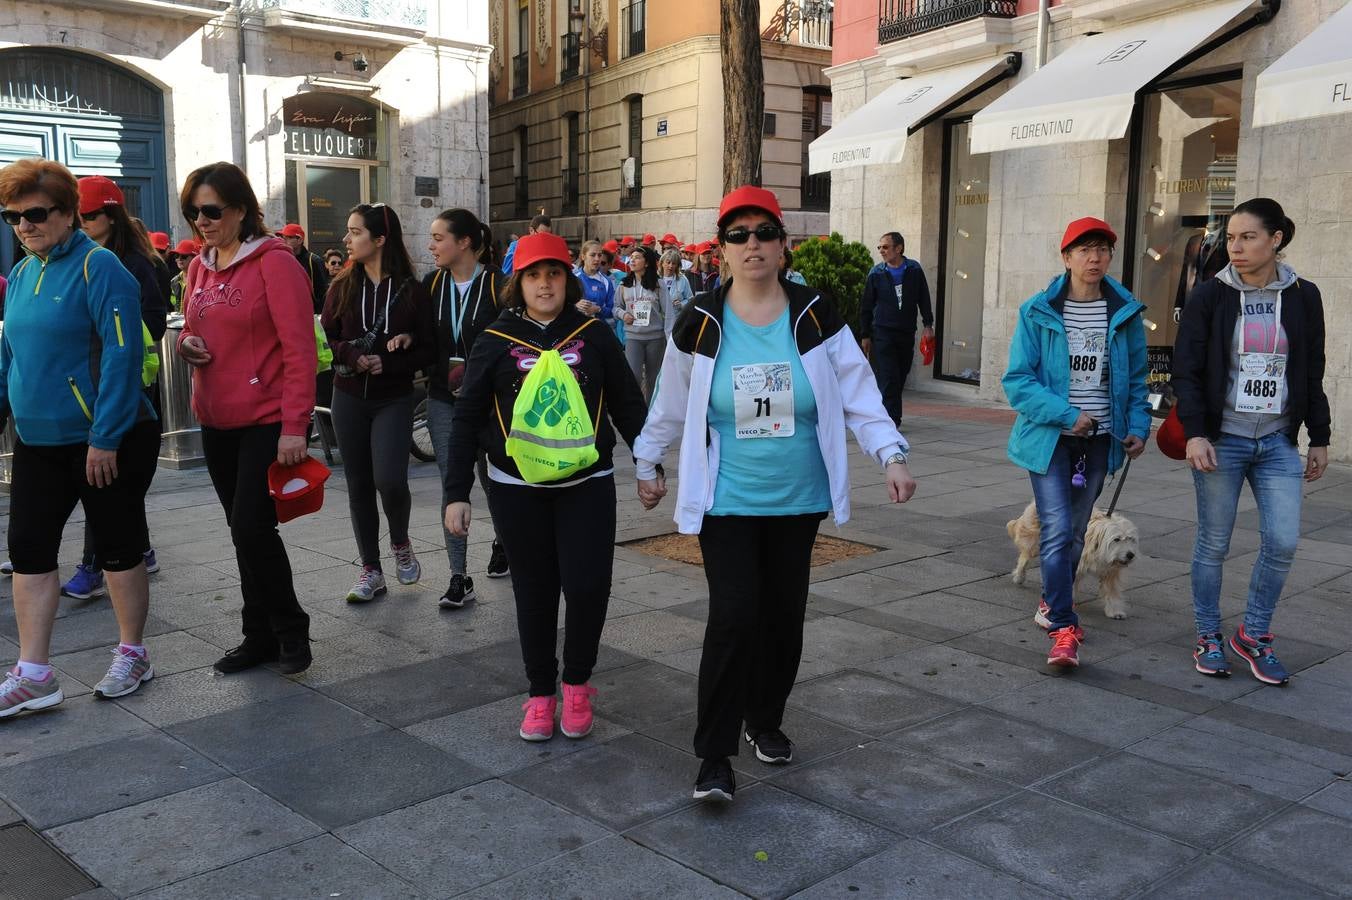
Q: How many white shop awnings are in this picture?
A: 3